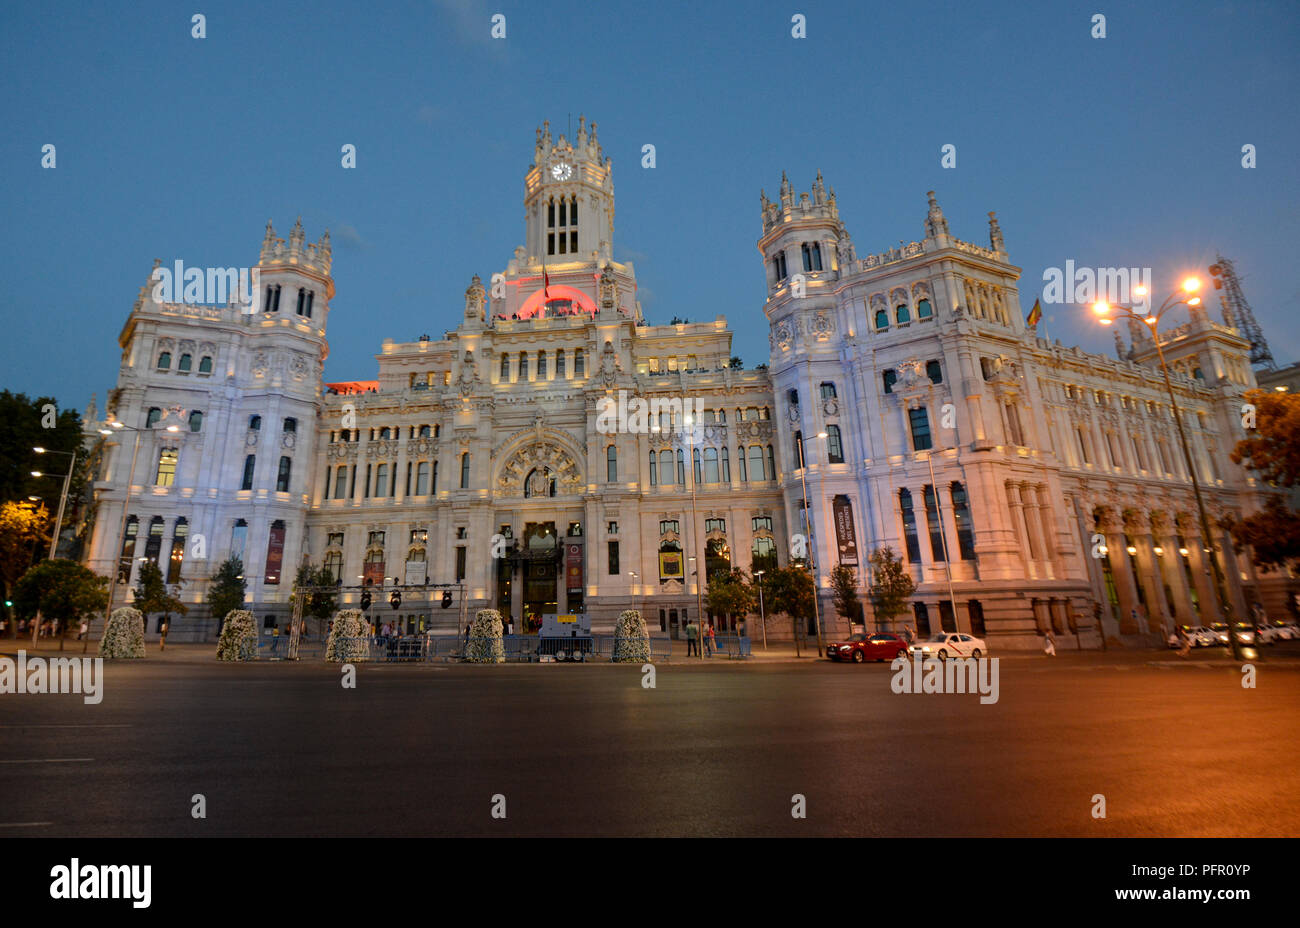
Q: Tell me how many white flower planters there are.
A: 5